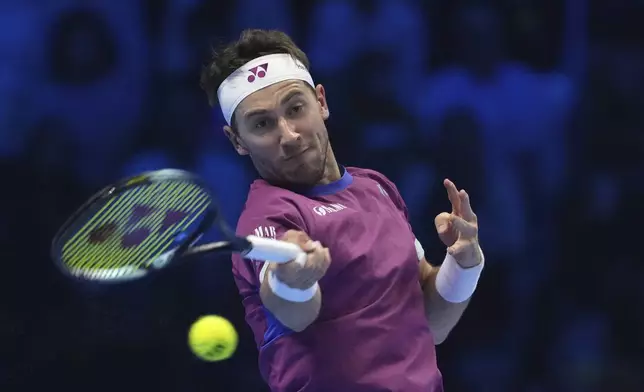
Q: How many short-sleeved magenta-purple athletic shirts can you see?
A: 1